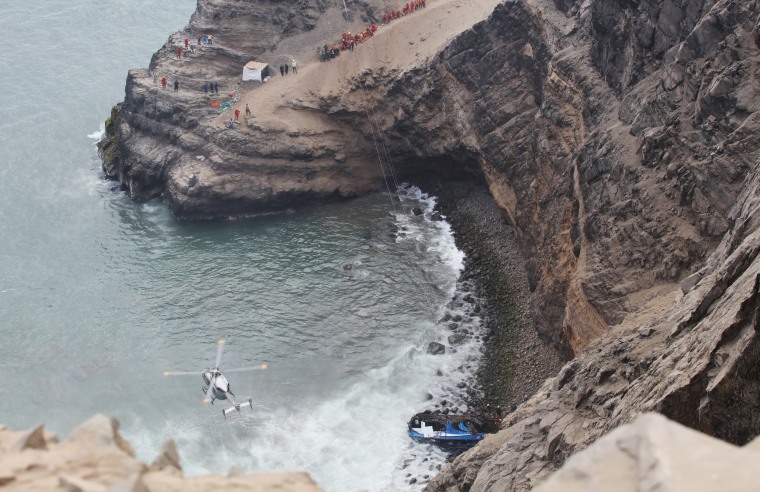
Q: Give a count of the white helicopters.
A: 1